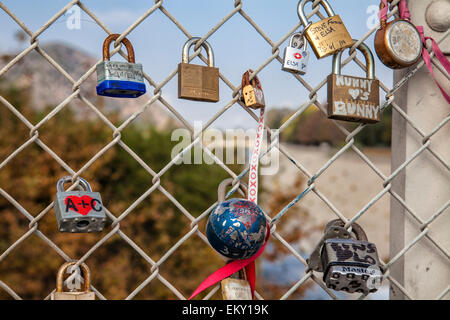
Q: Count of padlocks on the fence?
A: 12